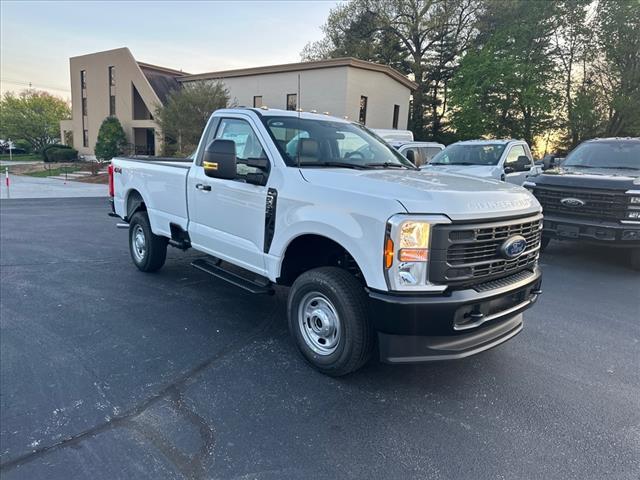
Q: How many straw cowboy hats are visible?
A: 0